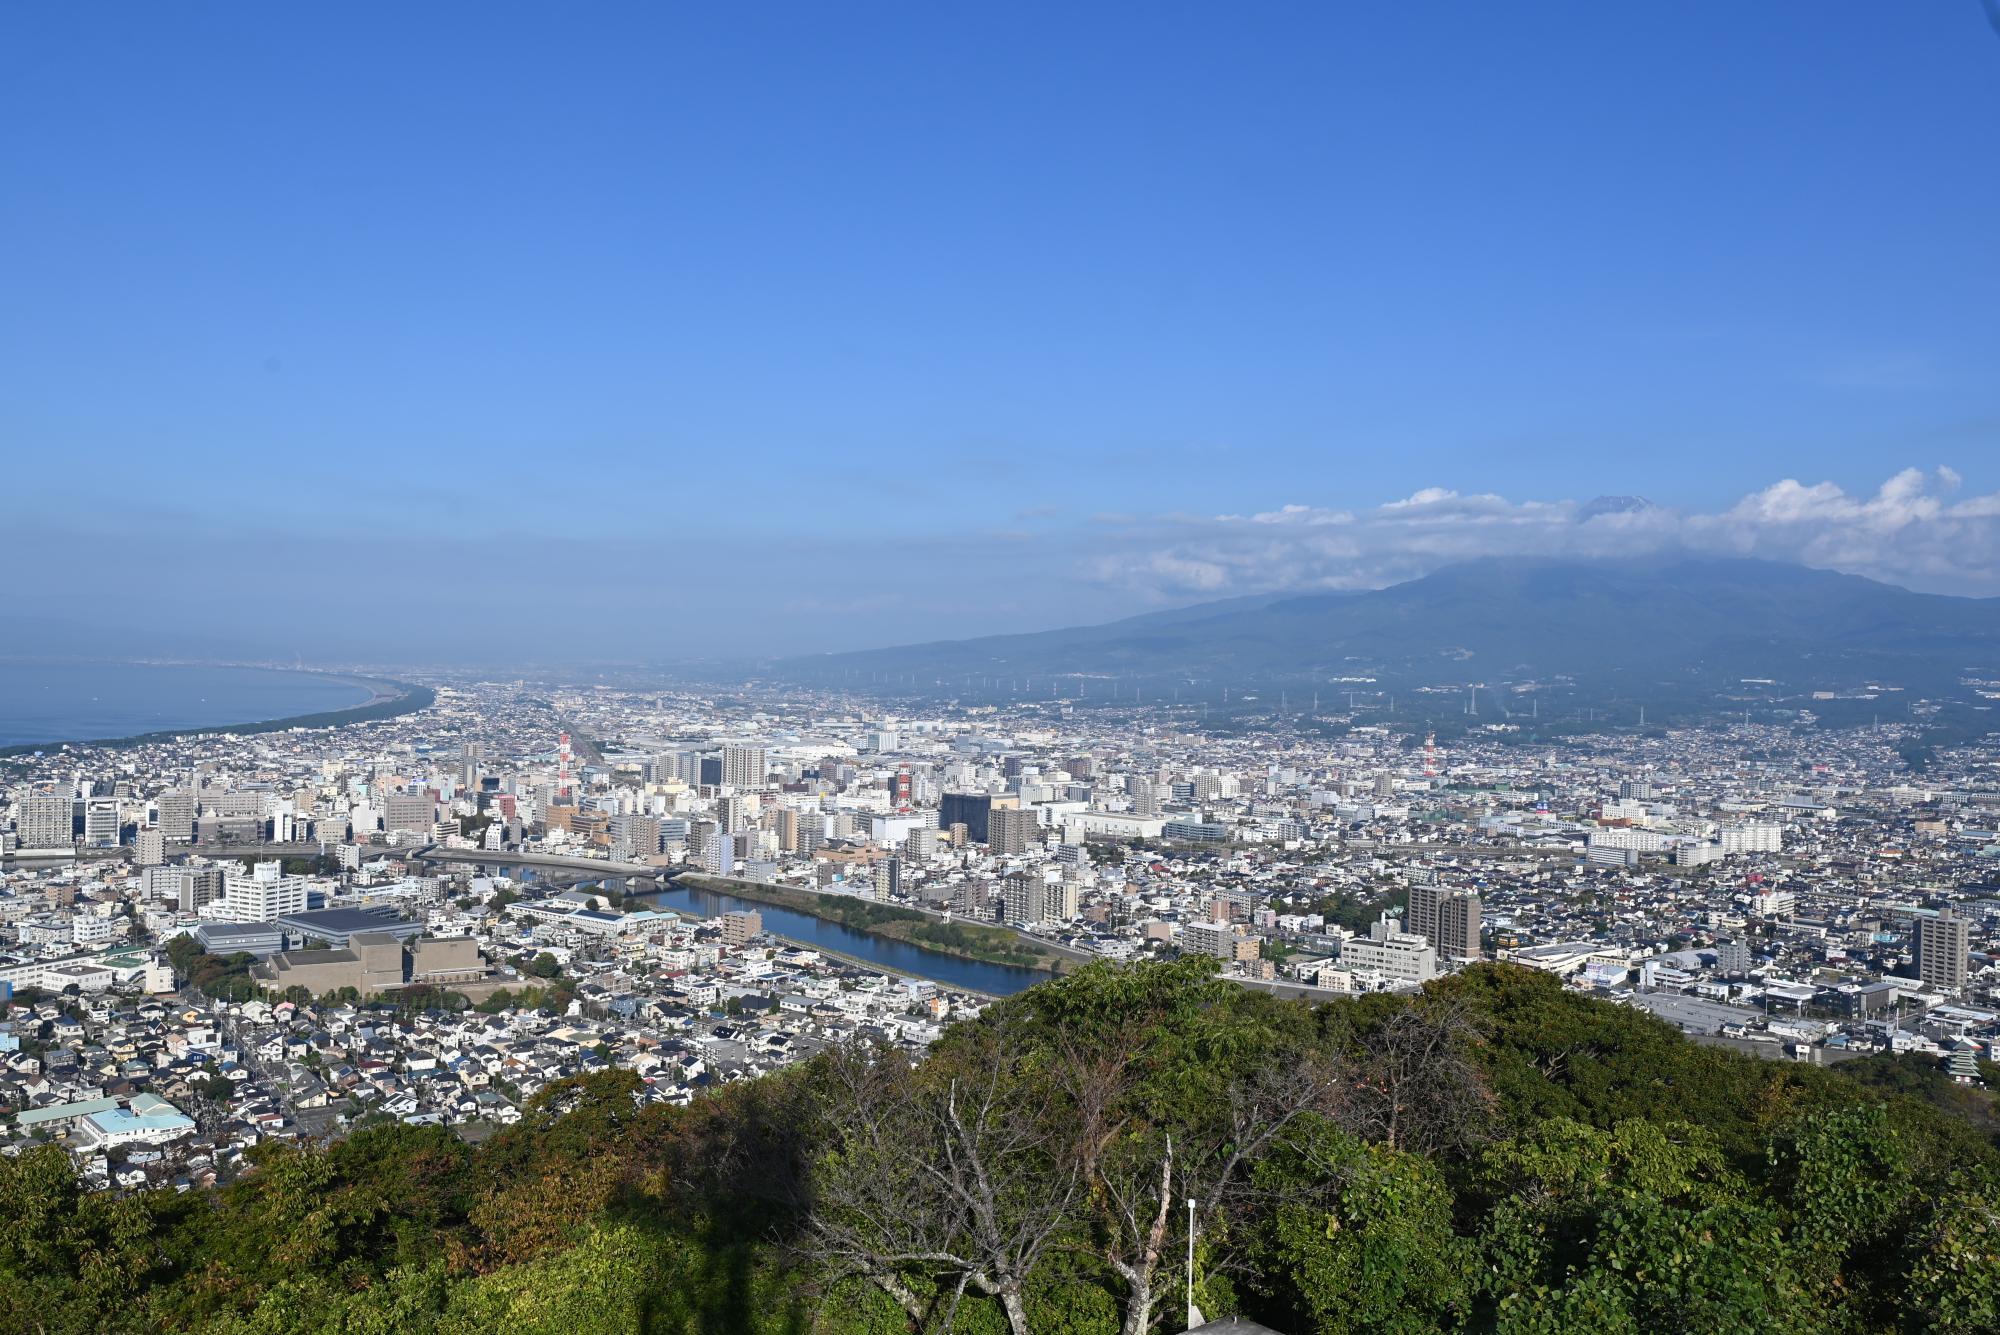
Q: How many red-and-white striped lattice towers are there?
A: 3